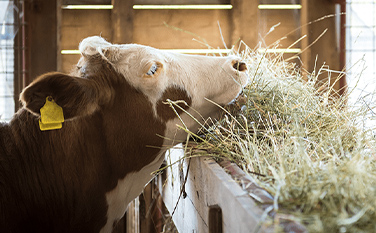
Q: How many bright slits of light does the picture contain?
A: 6